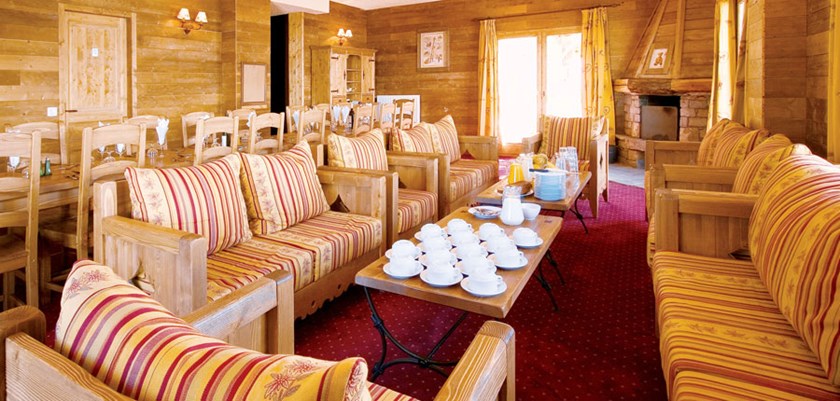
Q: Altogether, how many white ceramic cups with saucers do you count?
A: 15